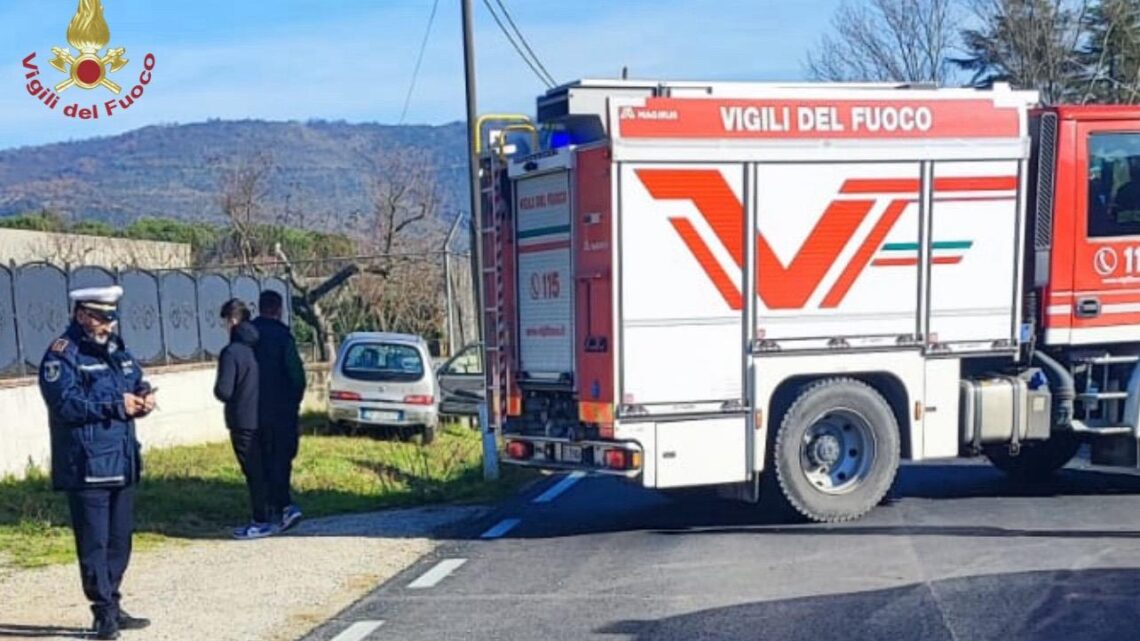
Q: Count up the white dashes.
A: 4